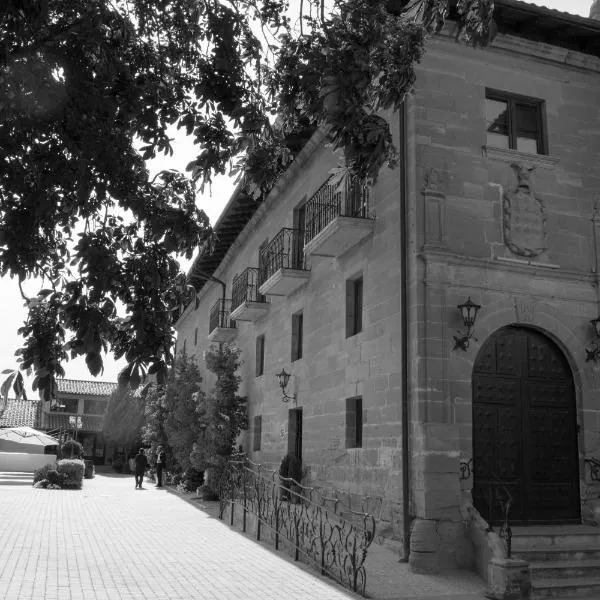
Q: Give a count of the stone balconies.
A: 4